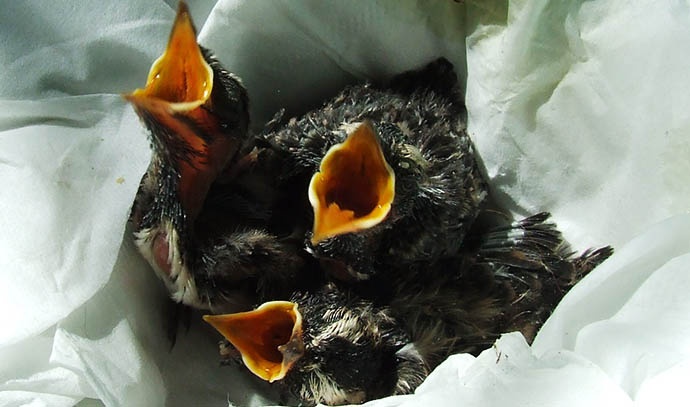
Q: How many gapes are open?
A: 3